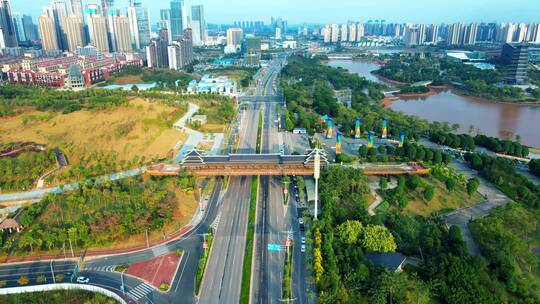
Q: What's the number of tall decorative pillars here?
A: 6